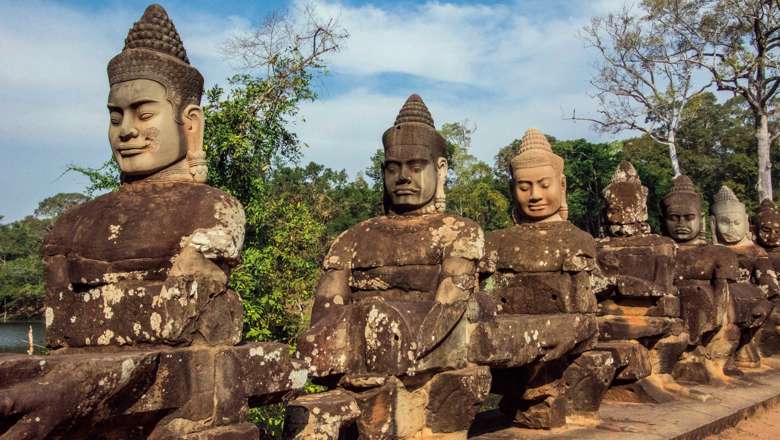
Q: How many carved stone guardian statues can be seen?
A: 7